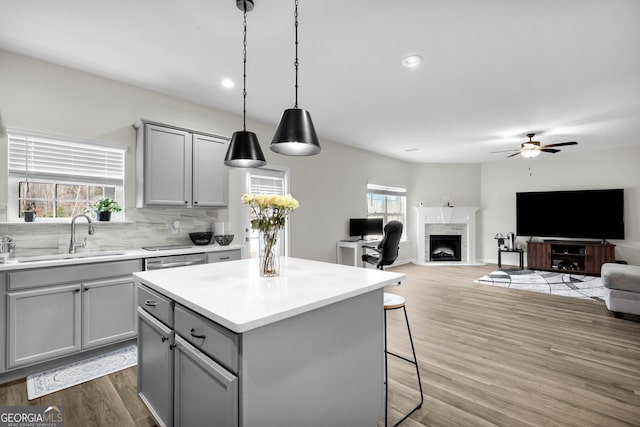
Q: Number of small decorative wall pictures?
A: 0